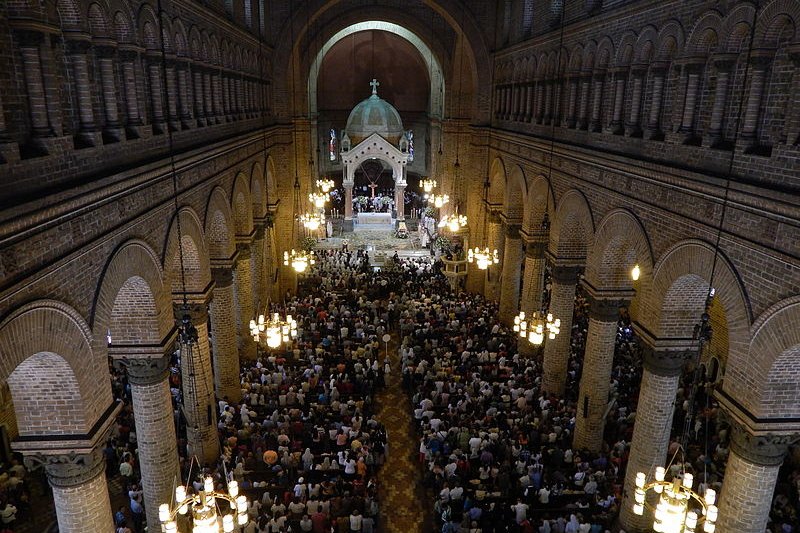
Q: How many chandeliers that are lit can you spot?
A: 12